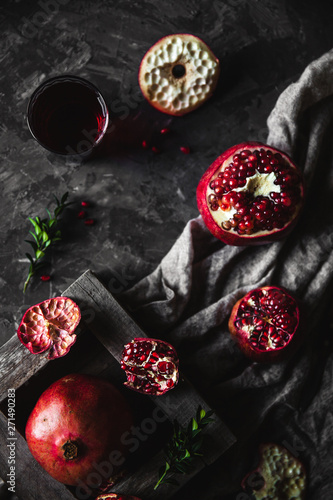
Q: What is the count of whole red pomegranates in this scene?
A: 1